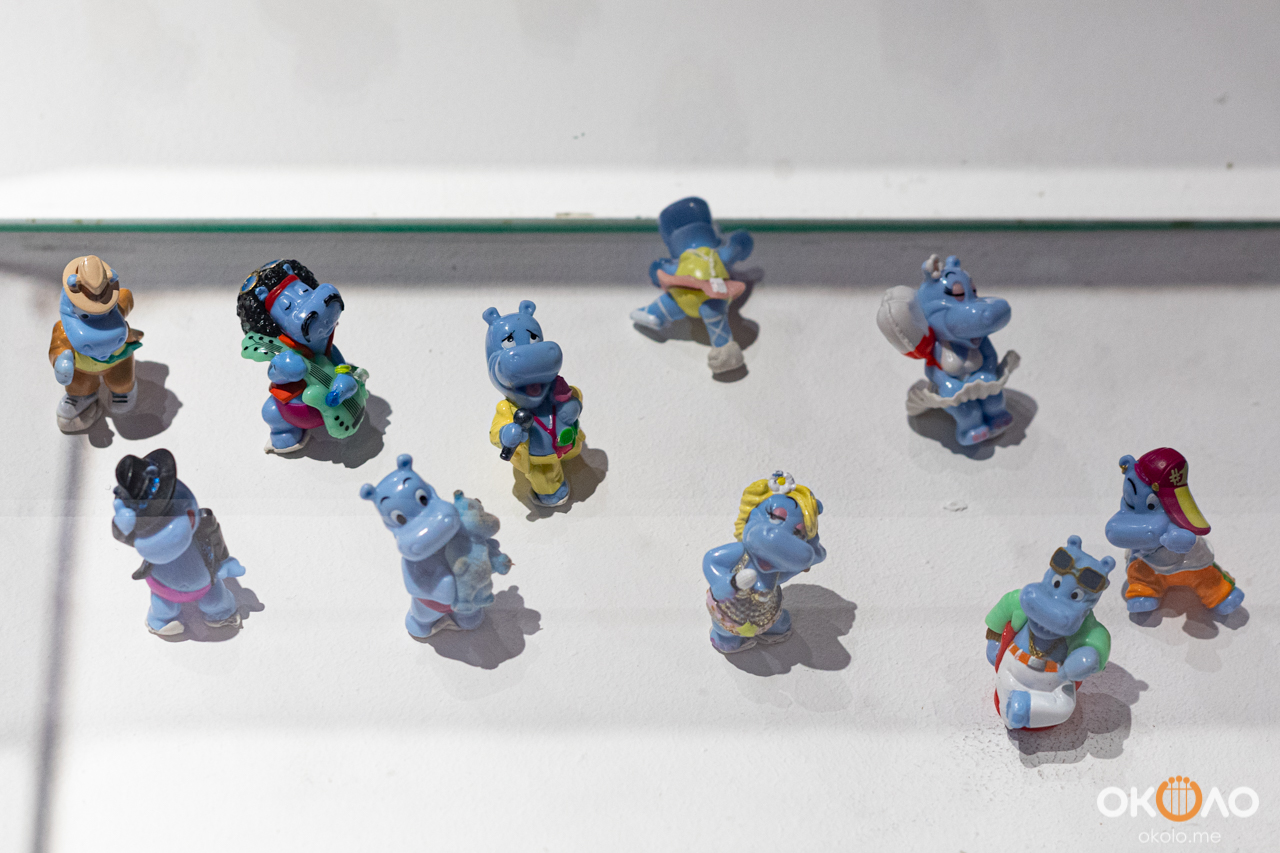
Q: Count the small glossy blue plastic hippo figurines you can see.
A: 10